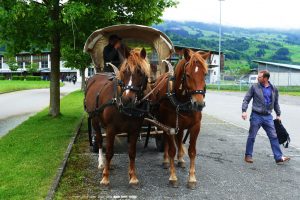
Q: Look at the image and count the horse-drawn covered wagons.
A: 1